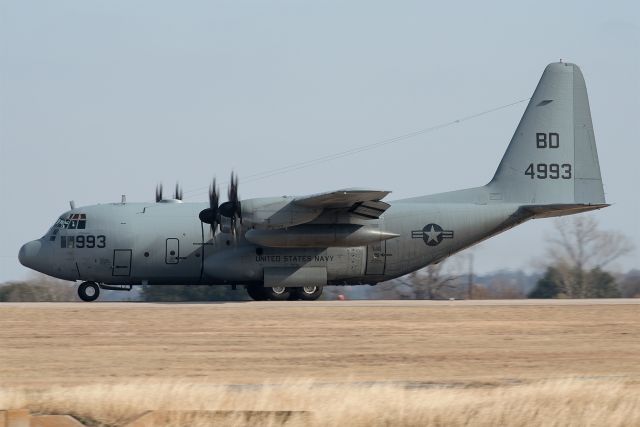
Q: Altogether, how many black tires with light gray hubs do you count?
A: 3